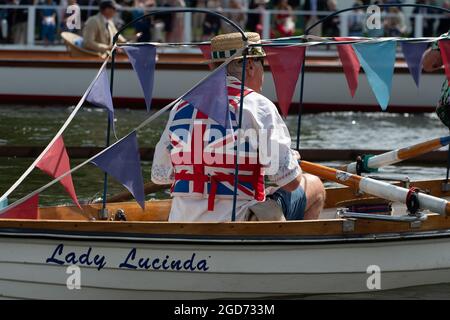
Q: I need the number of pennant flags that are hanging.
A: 13